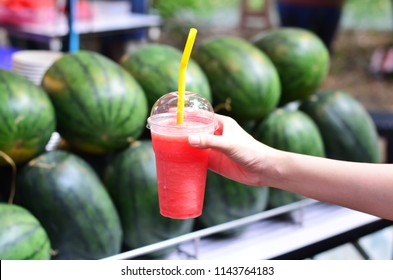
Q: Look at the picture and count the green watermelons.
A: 11